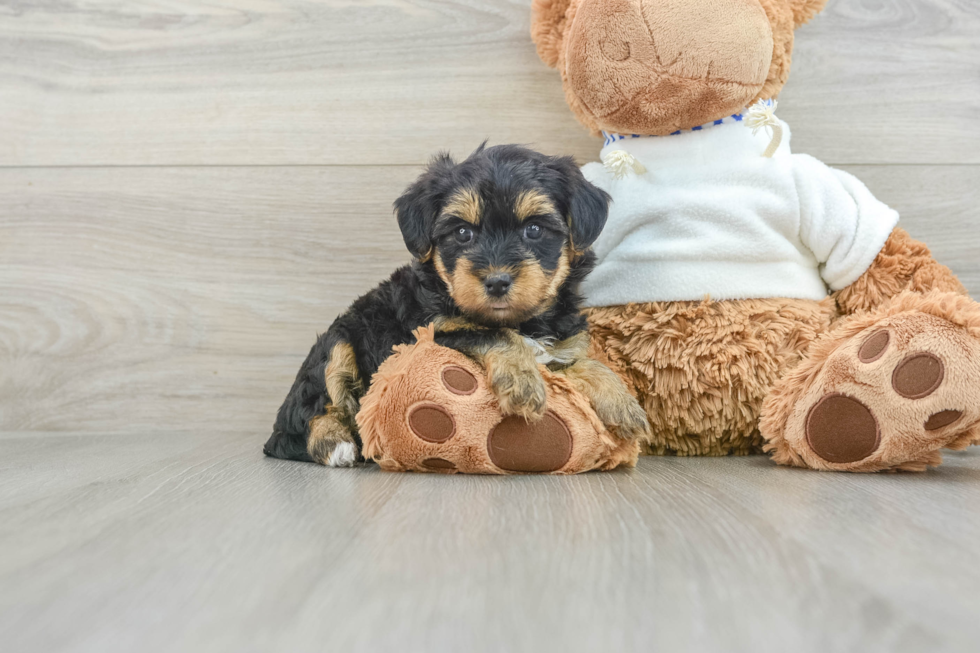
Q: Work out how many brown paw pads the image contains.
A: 8